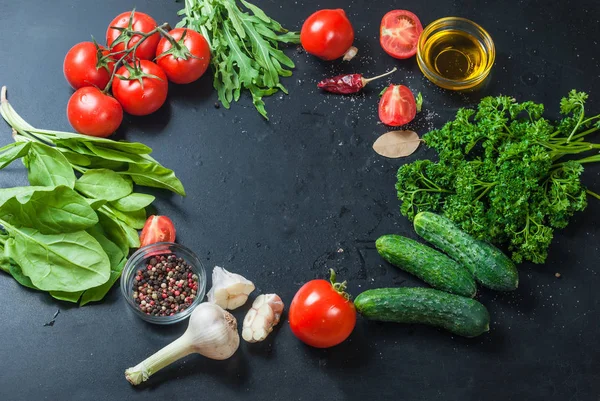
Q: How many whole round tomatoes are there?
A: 7